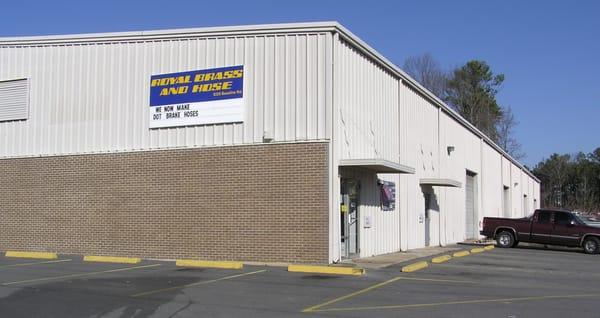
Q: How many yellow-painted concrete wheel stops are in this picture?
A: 9